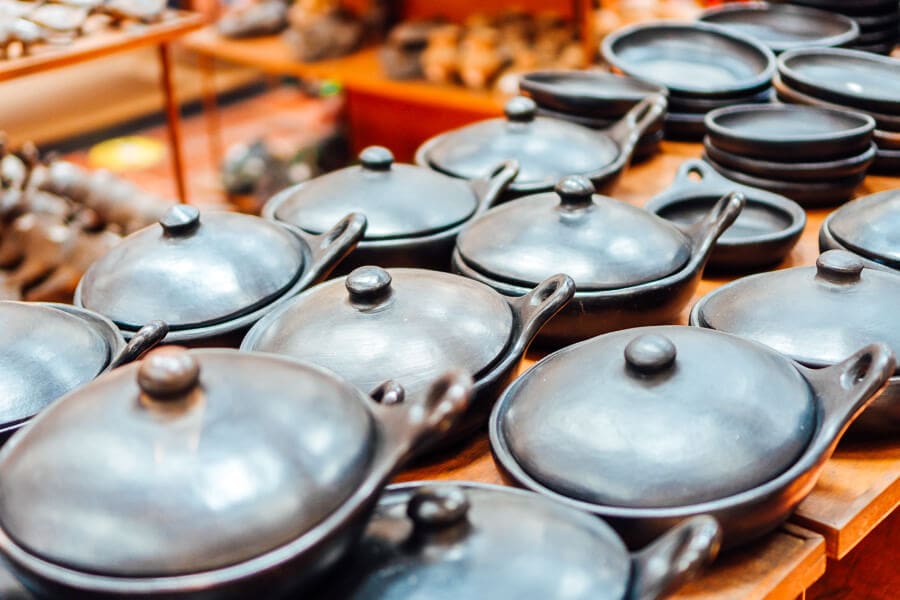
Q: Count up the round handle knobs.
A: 9